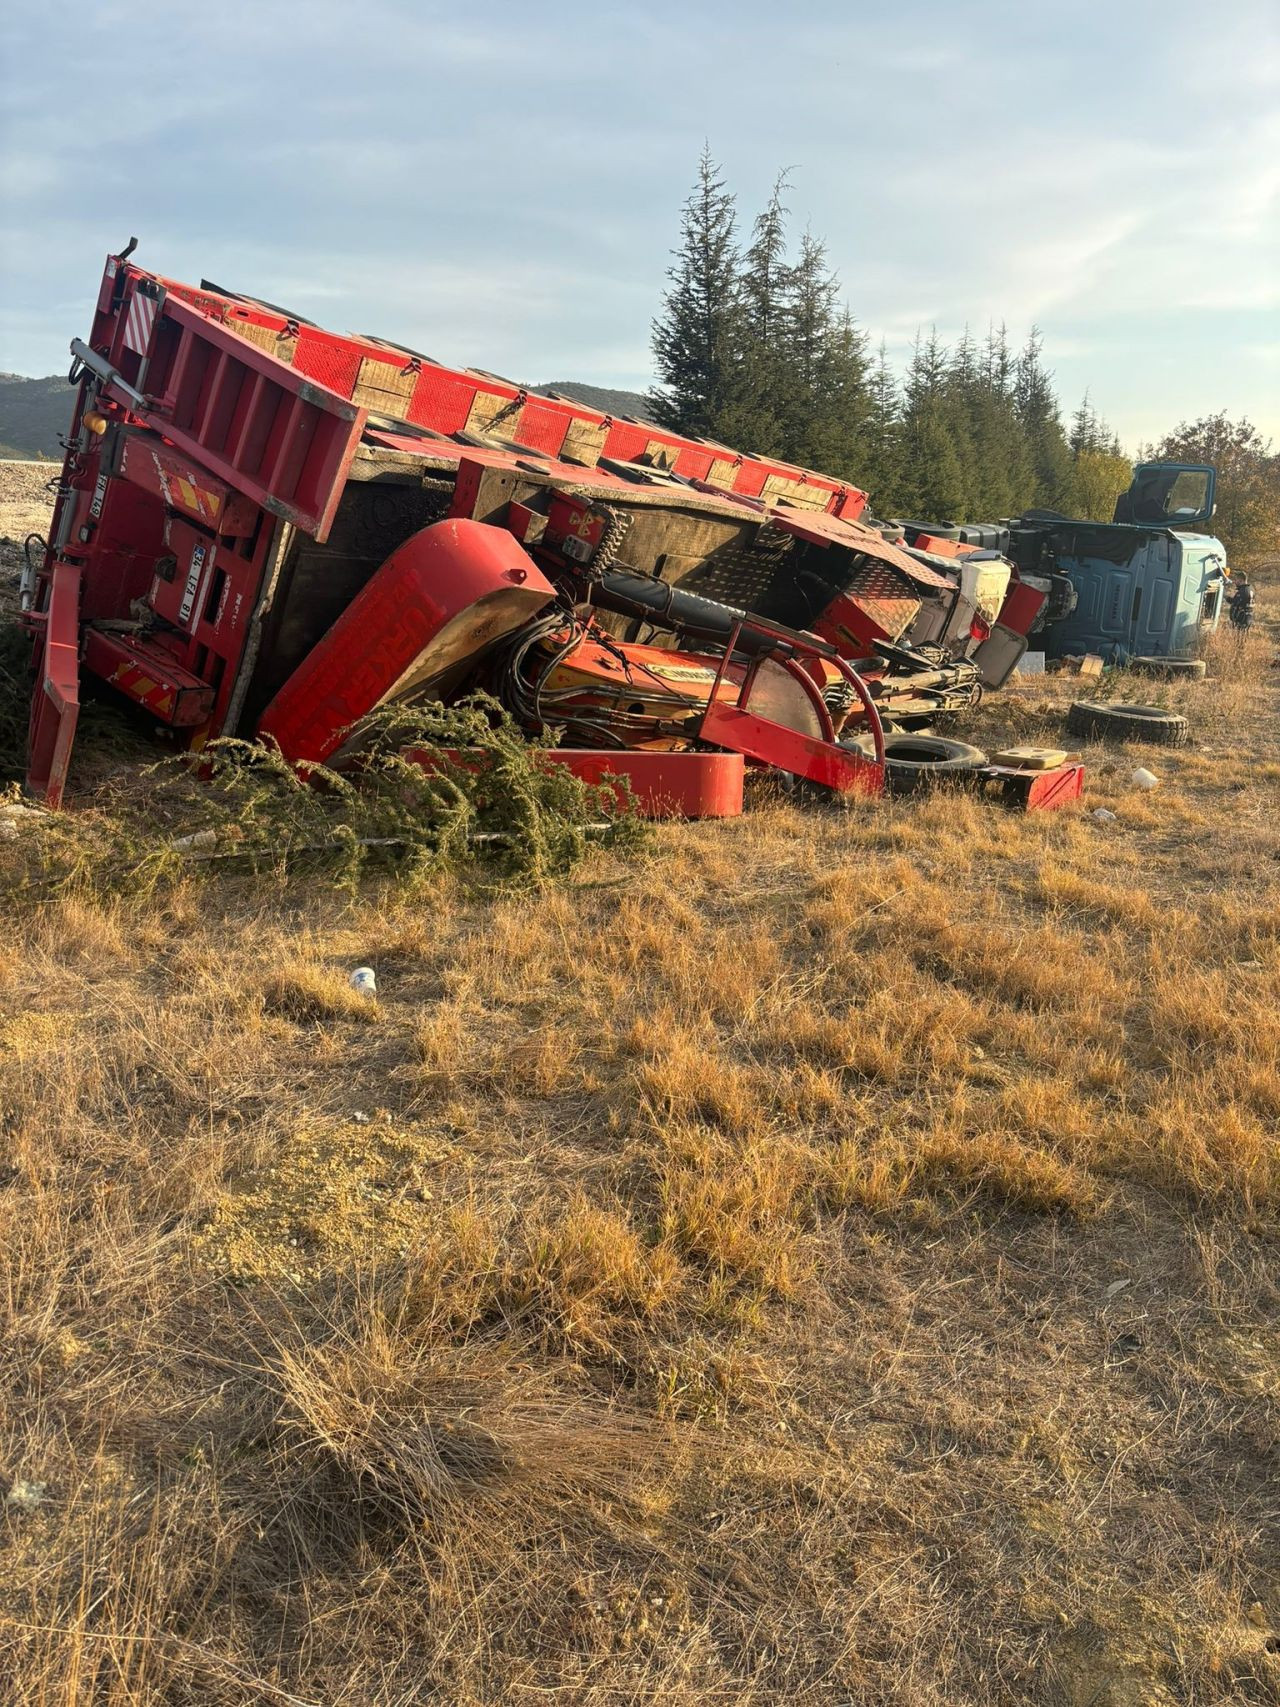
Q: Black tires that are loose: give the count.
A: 3